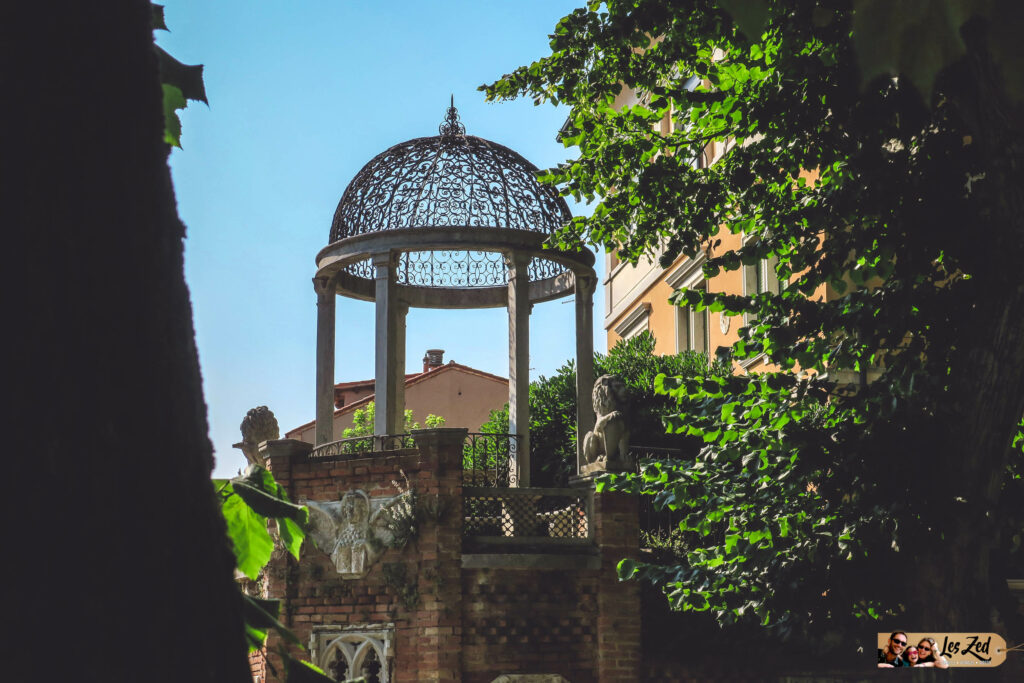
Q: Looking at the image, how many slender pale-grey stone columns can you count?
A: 5